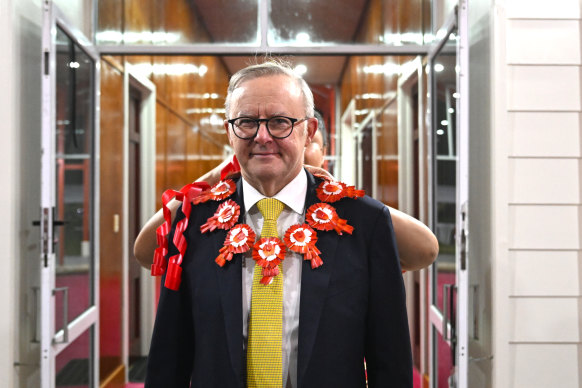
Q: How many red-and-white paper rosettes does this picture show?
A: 7